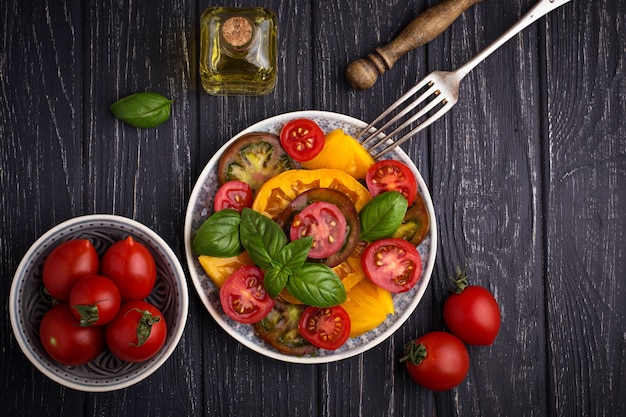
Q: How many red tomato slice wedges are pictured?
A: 7